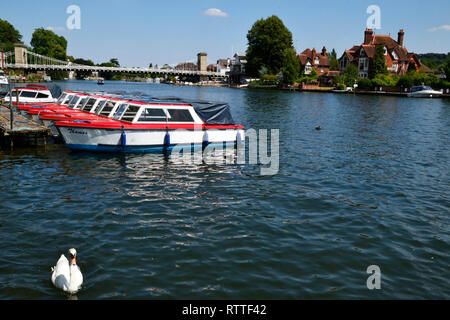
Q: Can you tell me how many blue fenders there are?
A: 4